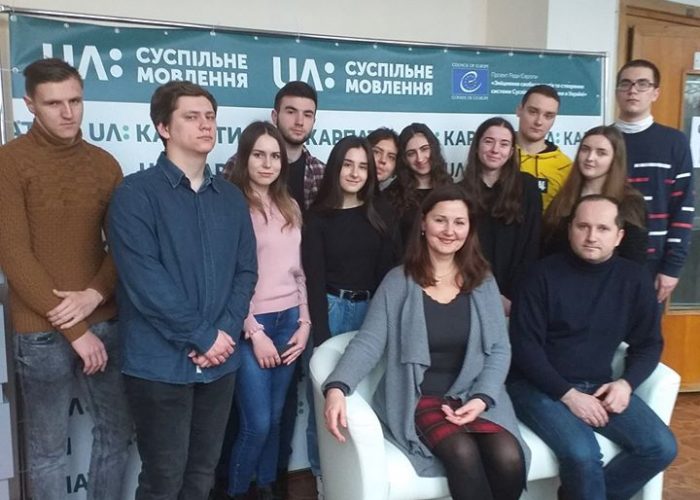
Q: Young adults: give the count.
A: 11